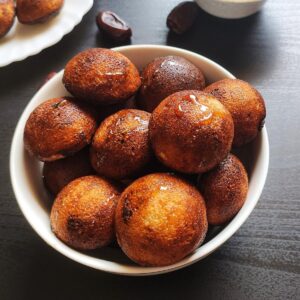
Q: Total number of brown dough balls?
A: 12